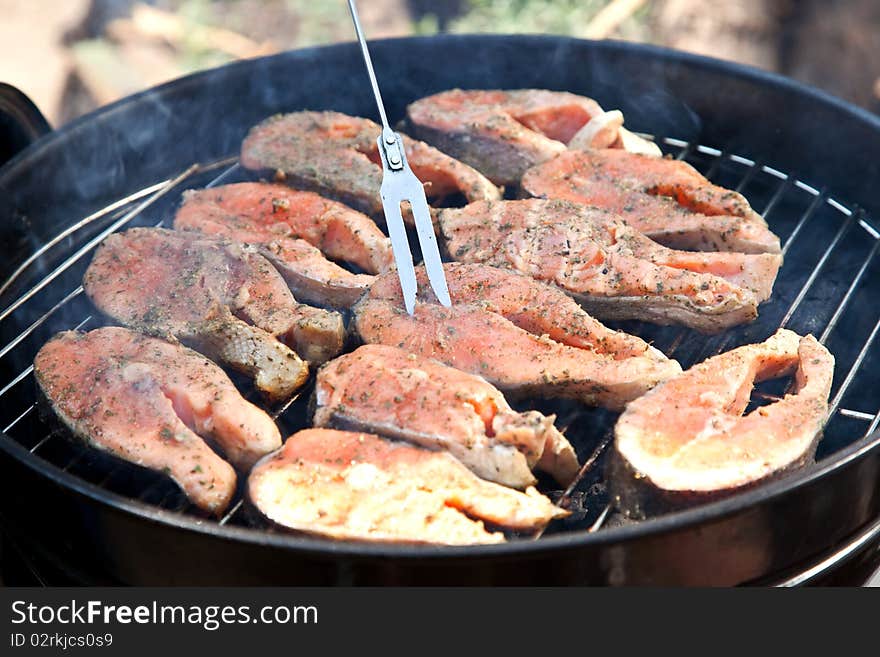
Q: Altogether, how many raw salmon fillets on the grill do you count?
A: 11